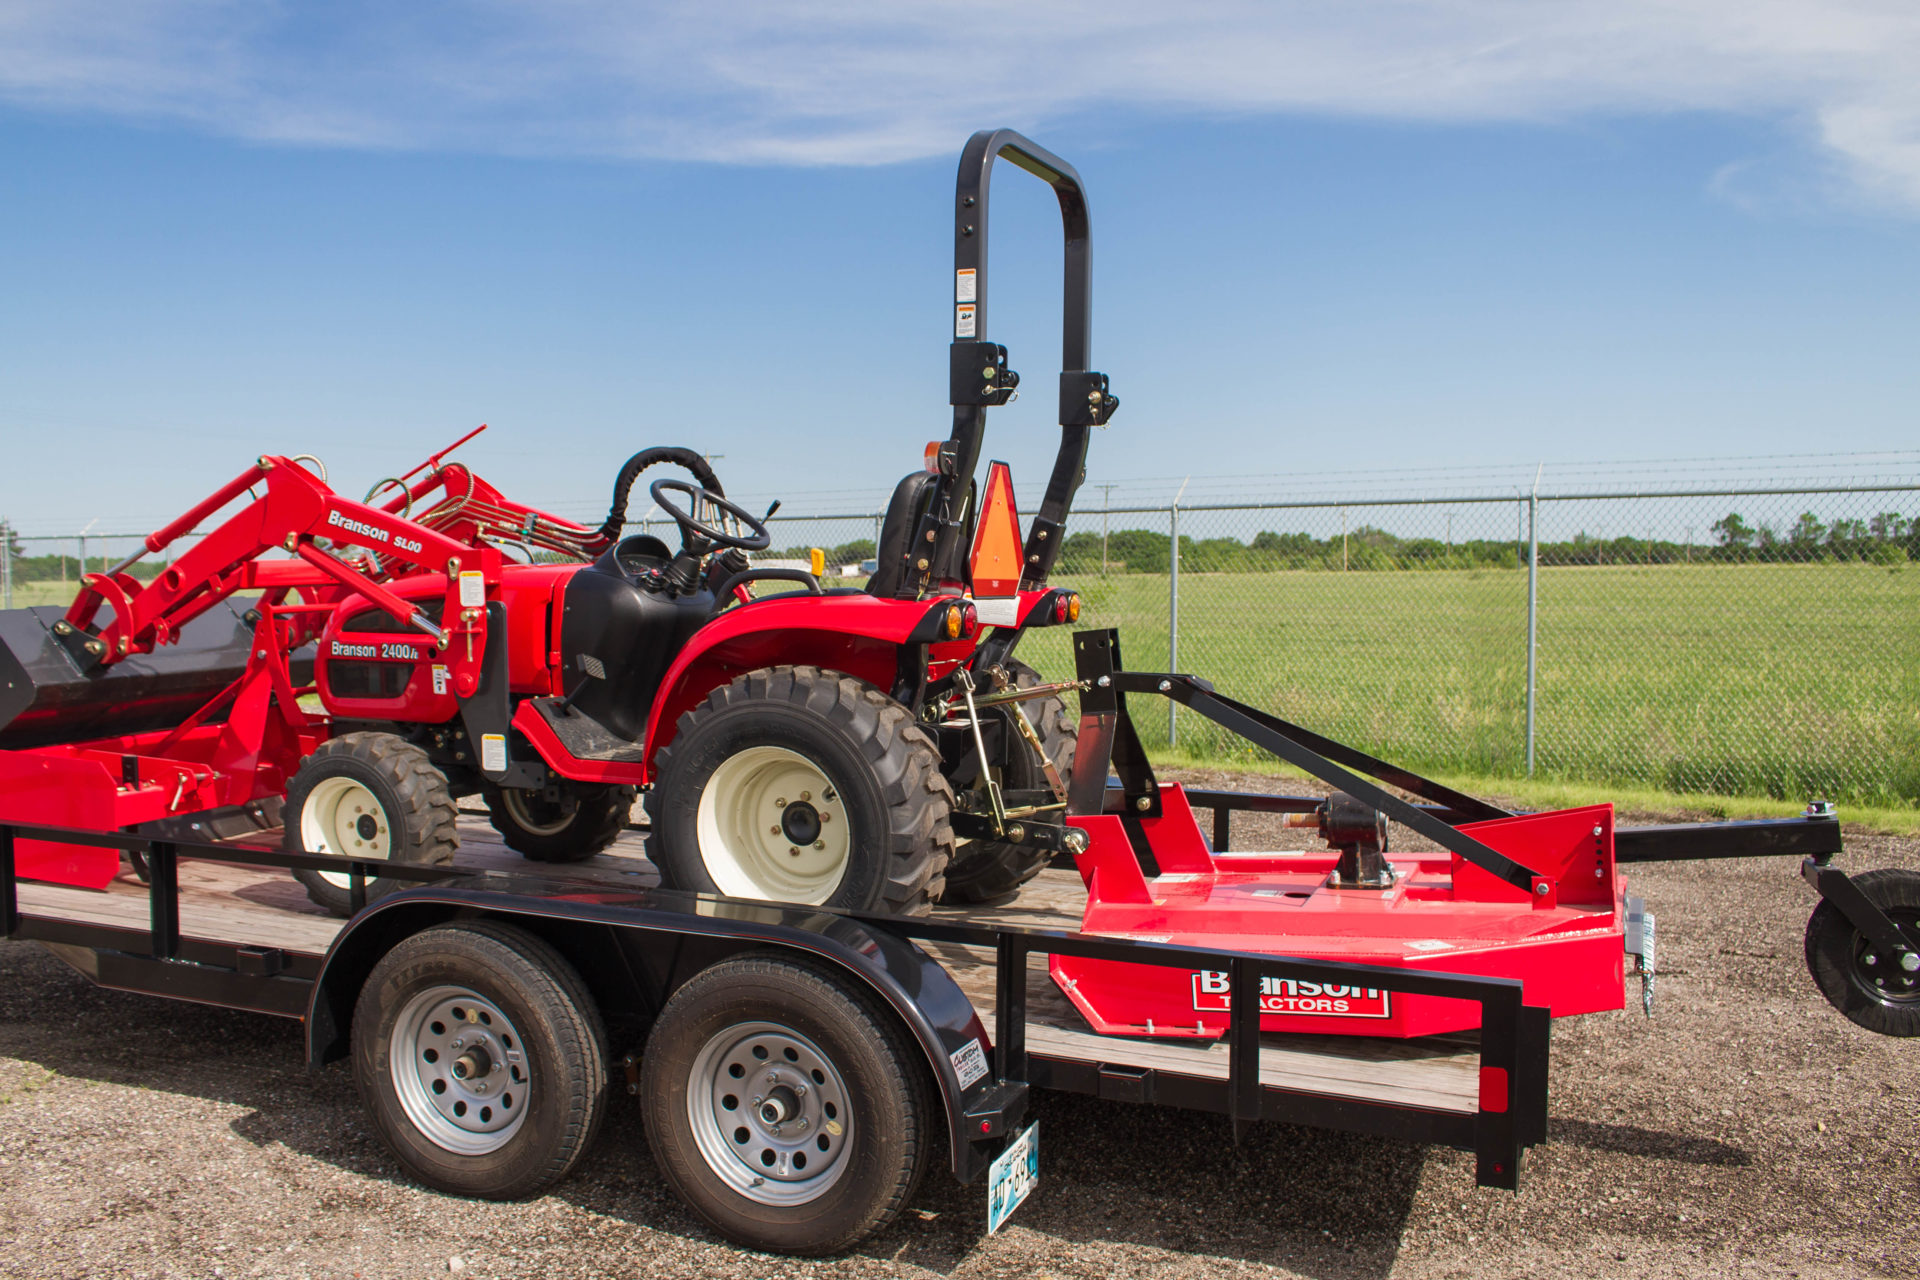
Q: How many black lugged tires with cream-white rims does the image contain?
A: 4